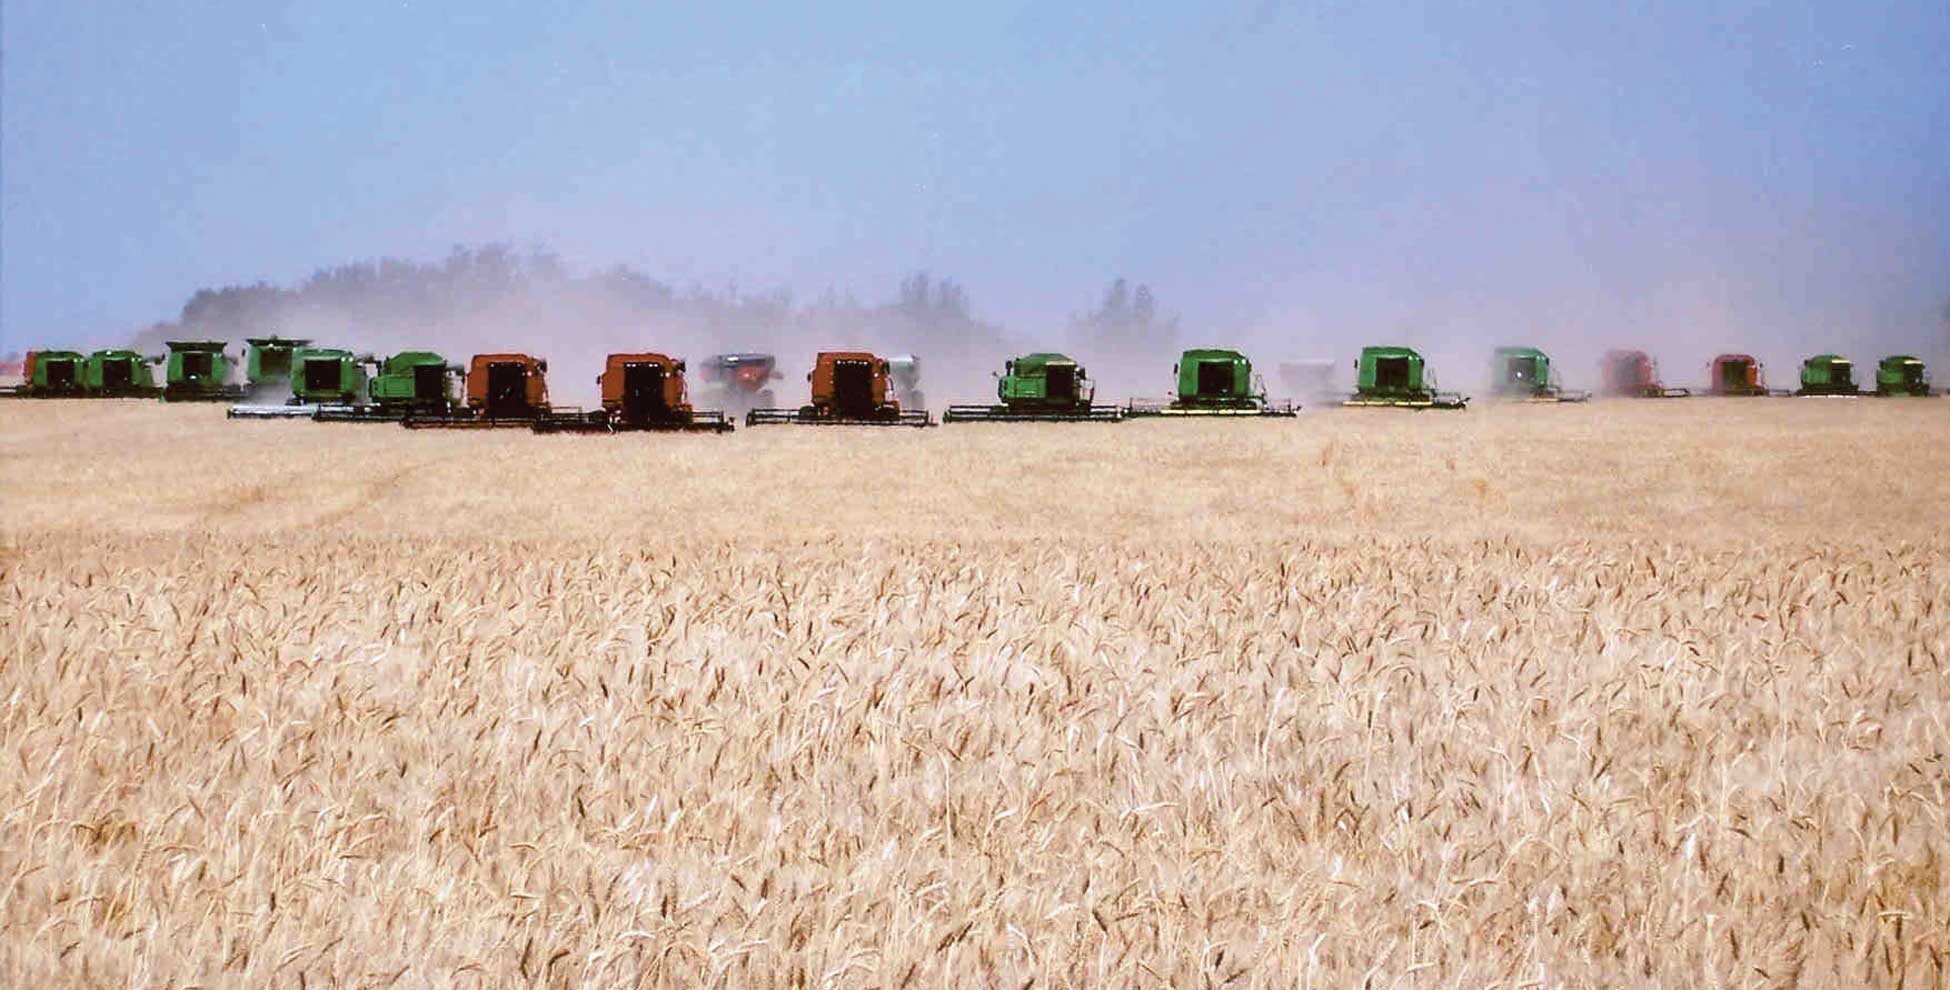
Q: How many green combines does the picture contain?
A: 12